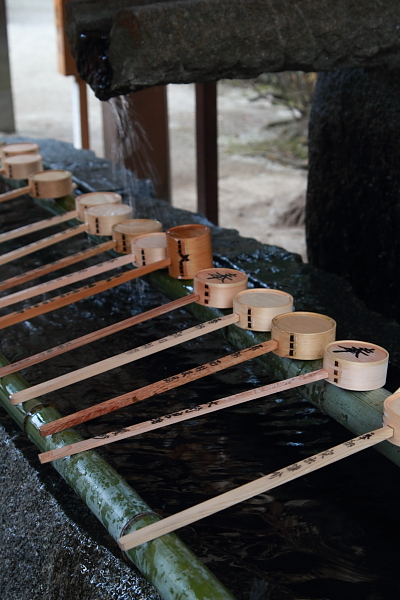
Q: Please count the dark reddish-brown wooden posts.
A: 2